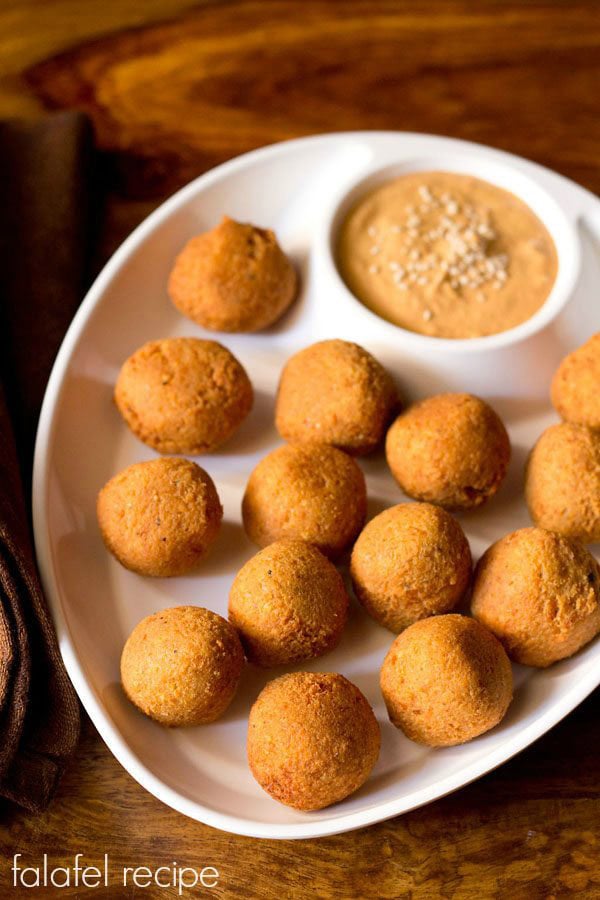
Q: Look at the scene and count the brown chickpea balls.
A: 14